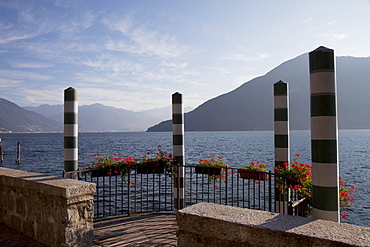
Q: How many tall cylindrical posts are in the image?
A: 4